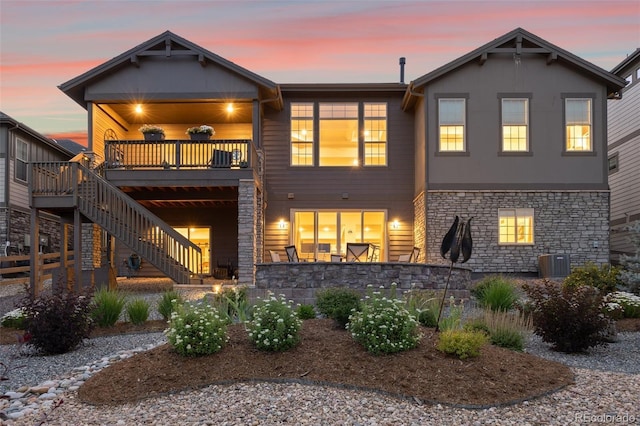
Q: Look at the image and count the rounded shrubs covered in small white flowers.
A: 3